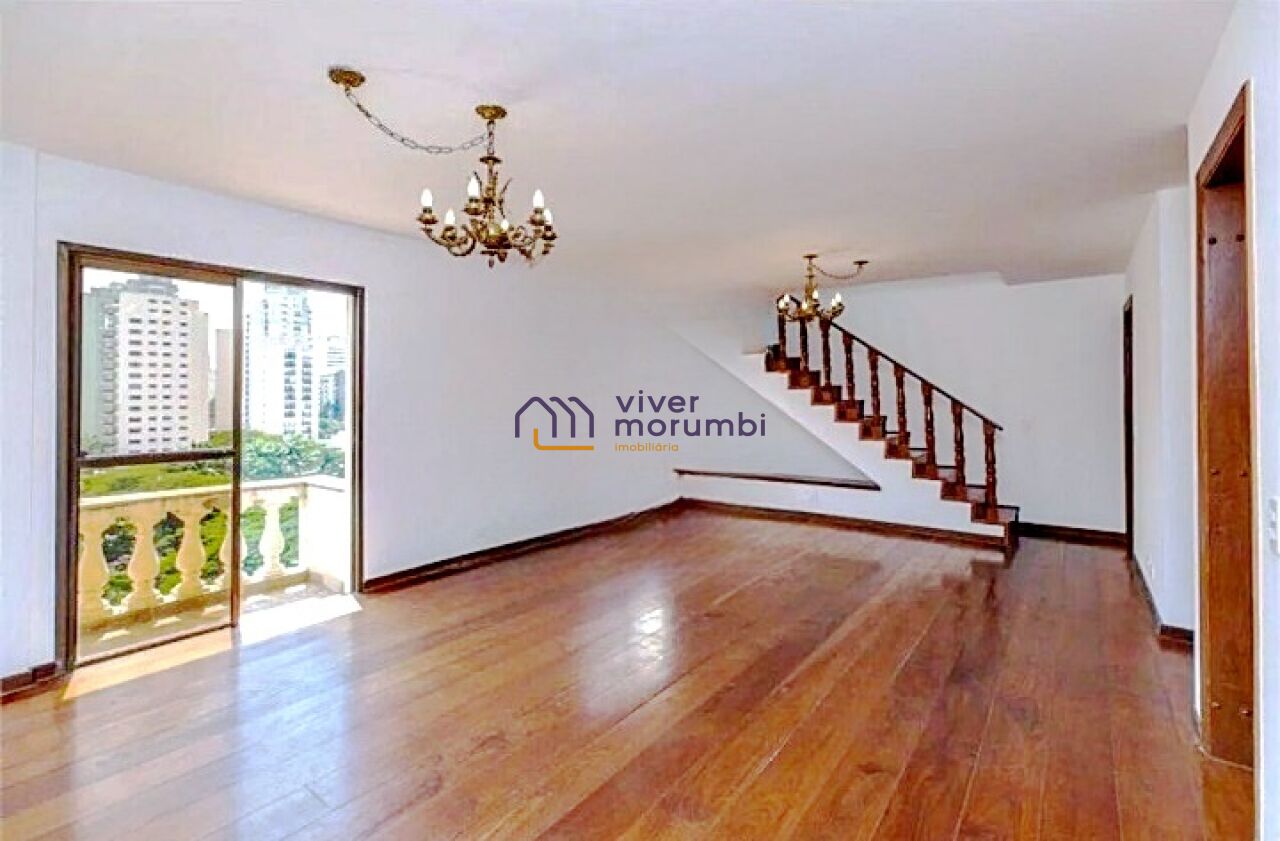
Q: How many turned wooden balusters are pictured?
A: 9